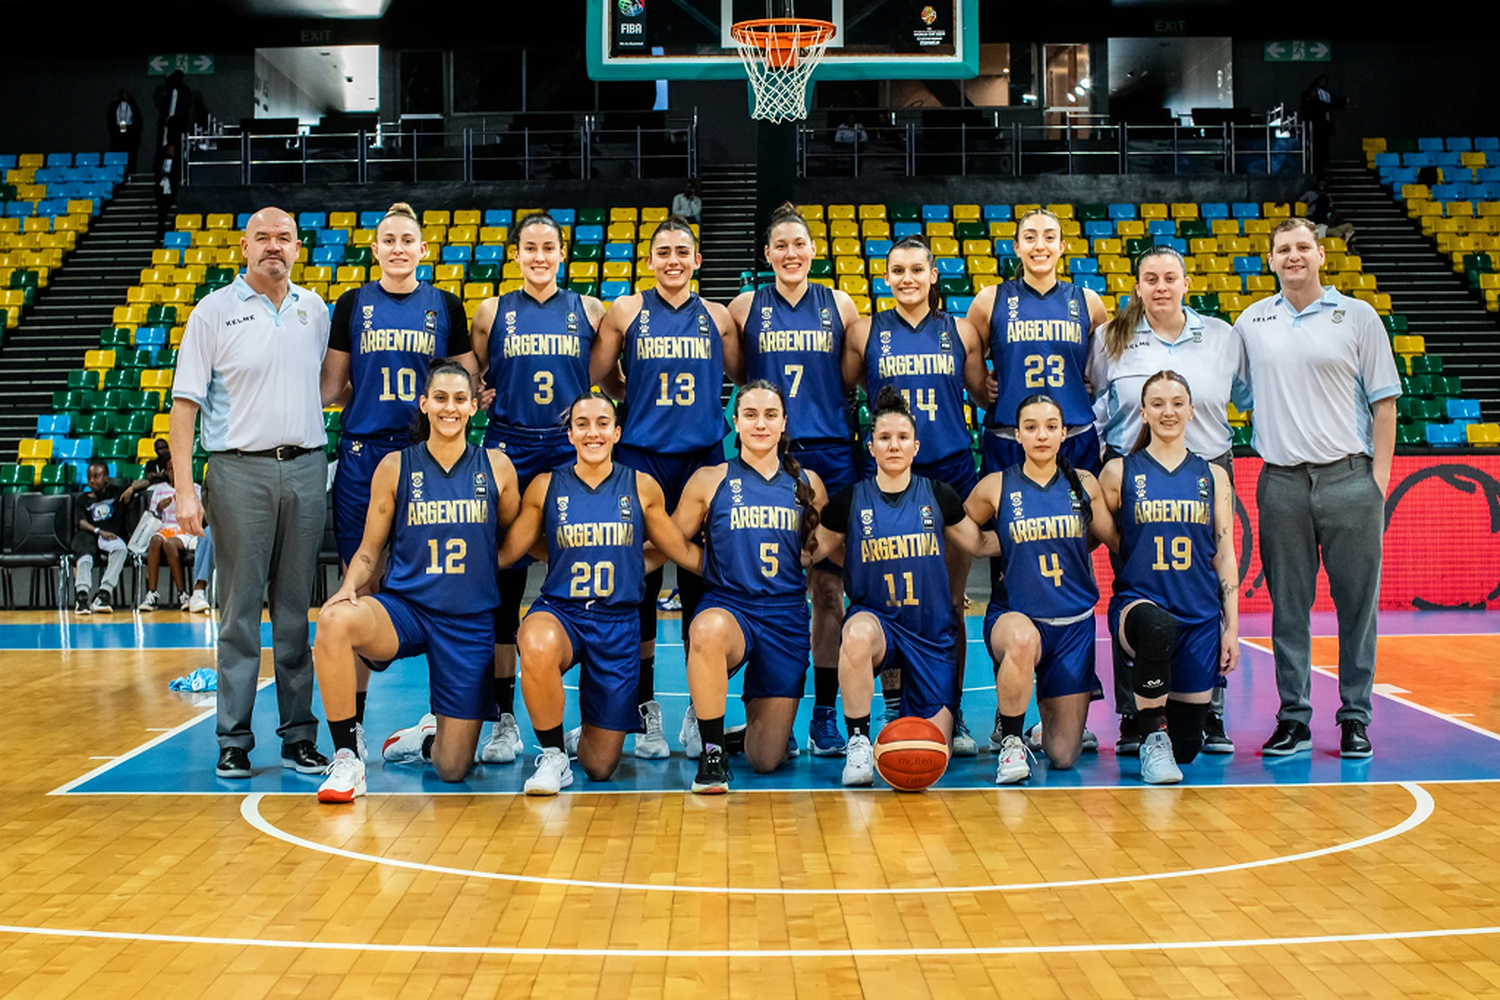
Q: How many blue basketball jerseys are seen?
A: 12